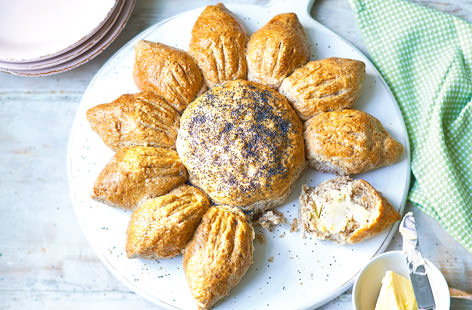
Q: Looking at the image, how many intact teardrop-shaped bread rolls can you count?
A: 9